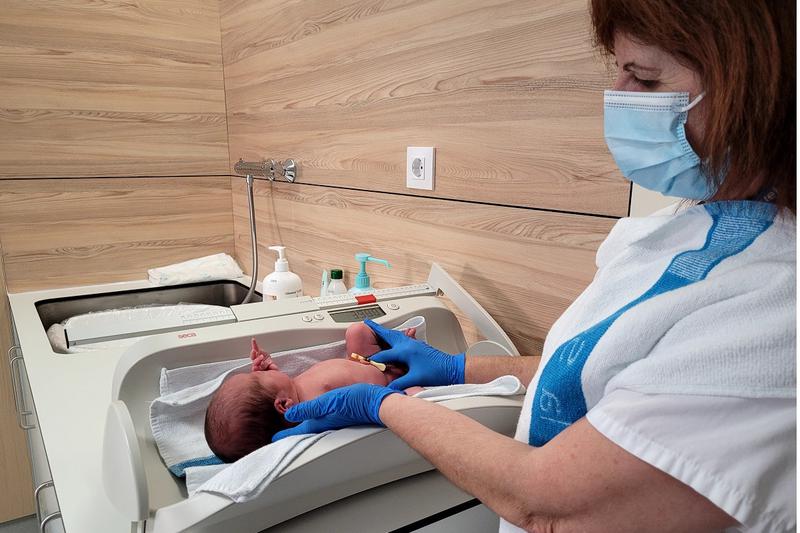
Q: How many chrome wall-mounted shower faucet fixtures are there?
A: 1